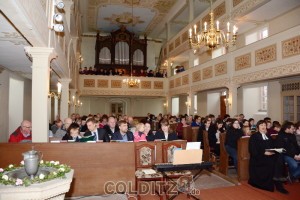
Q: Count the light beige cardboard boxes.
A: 1